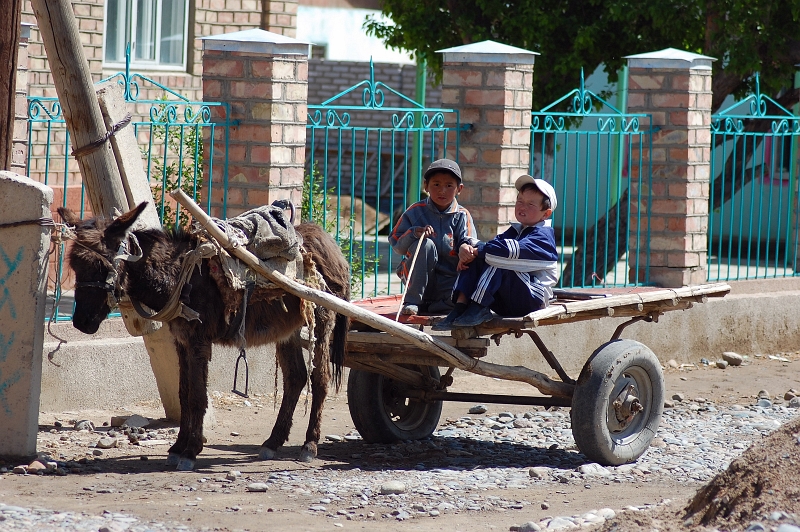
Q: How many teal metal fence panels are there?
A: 4